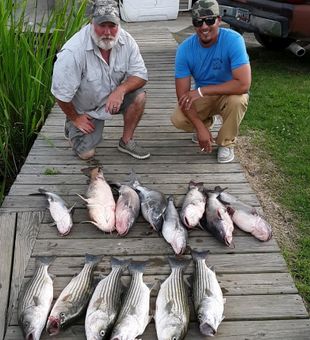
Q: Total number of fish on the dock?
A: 14